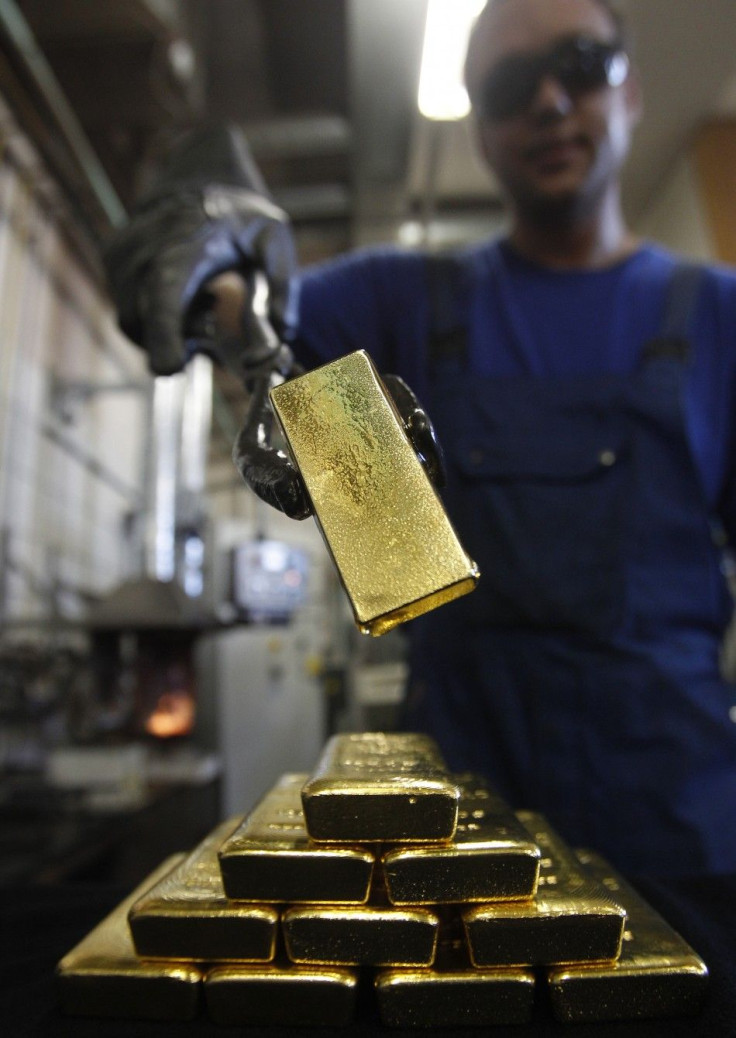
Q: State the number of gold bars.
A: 11